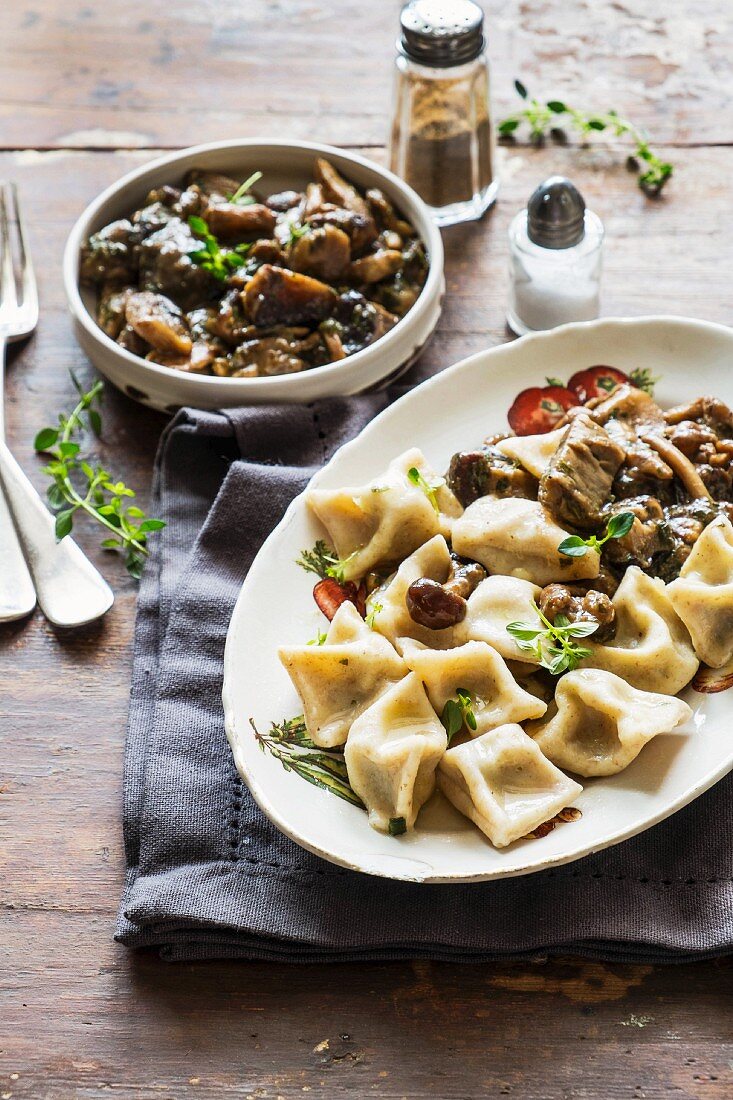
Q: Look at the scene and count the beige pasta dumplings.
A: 12